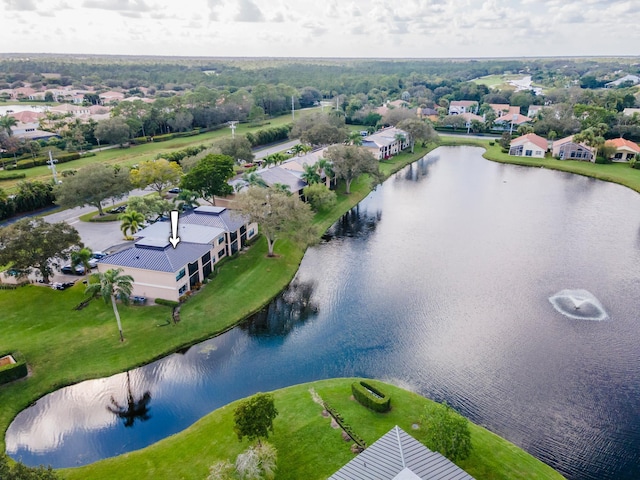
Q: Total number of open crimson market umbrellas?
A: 0